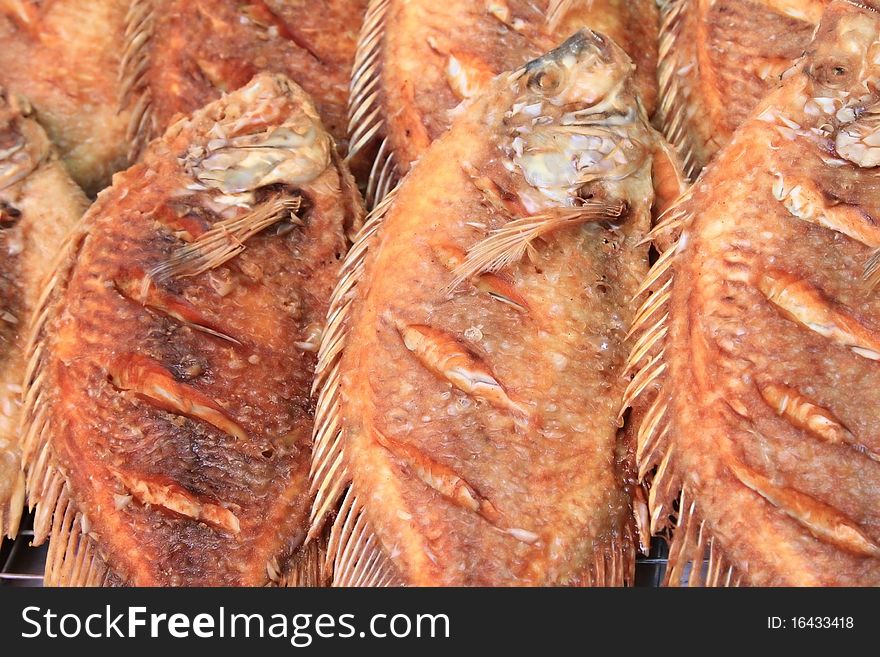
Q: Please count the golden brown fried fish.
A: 8